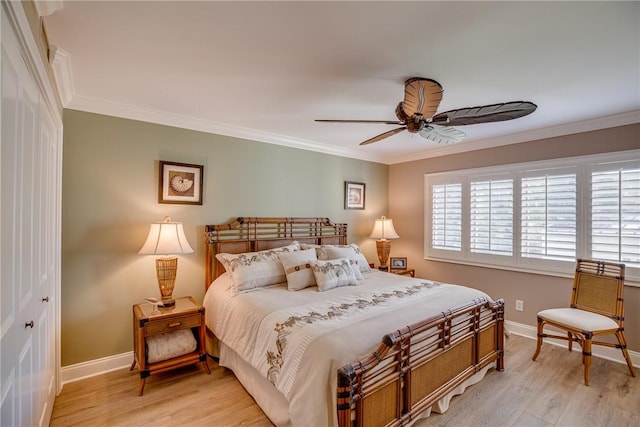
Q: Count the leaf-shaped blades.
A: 5